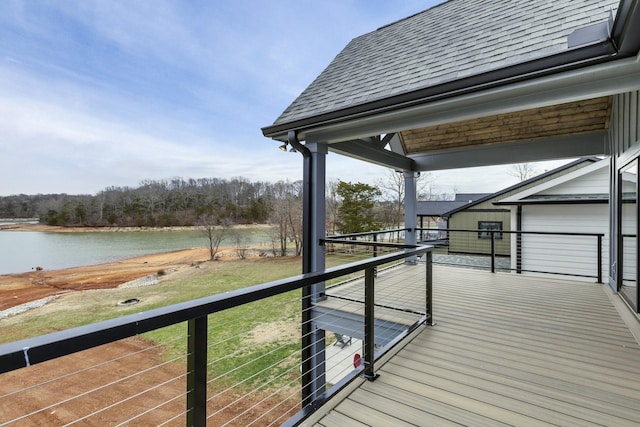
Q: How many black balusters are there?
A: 6